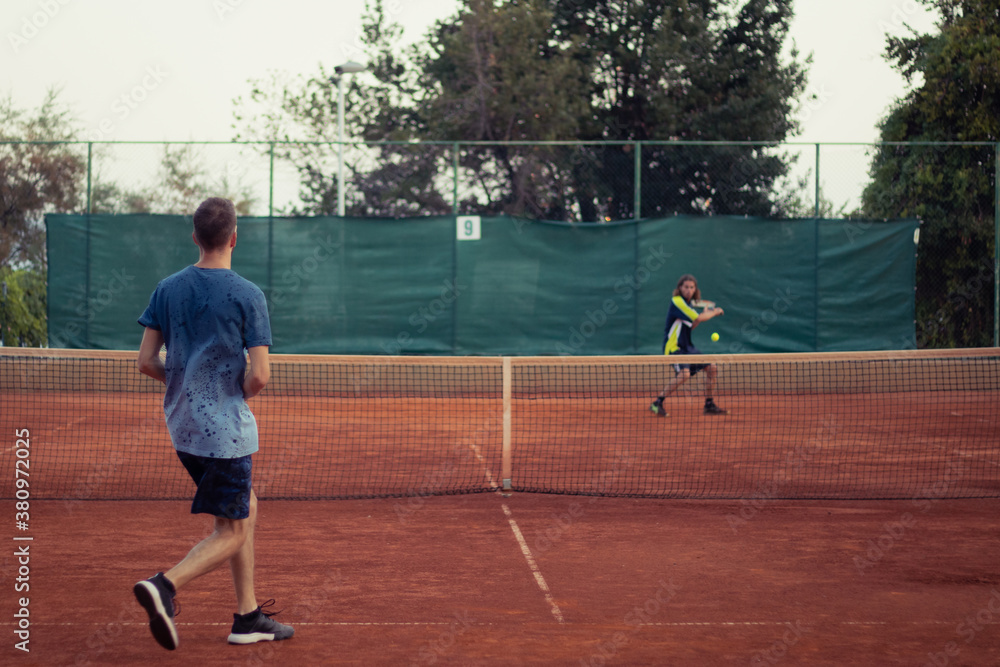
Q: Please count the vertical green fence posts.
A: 6